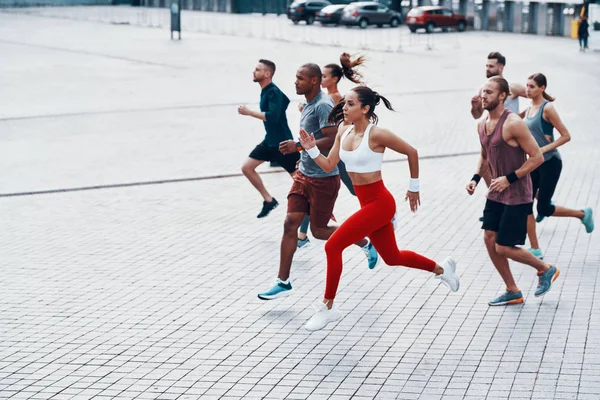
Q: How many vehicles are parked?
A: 4